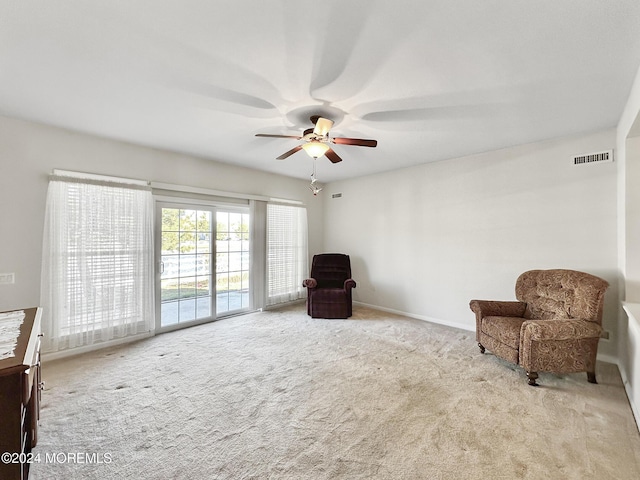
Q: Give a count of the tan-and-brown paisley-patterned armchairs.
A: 1